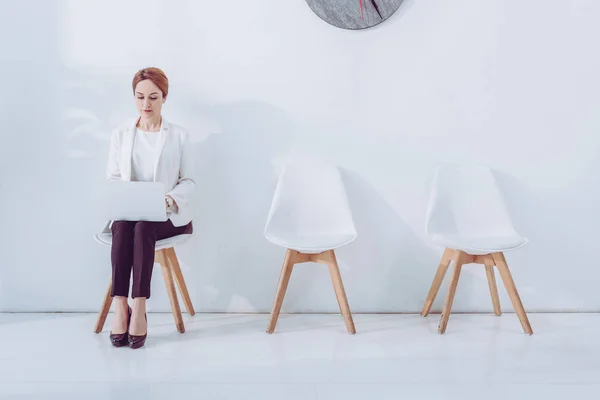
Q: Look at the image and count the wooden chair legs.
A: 9